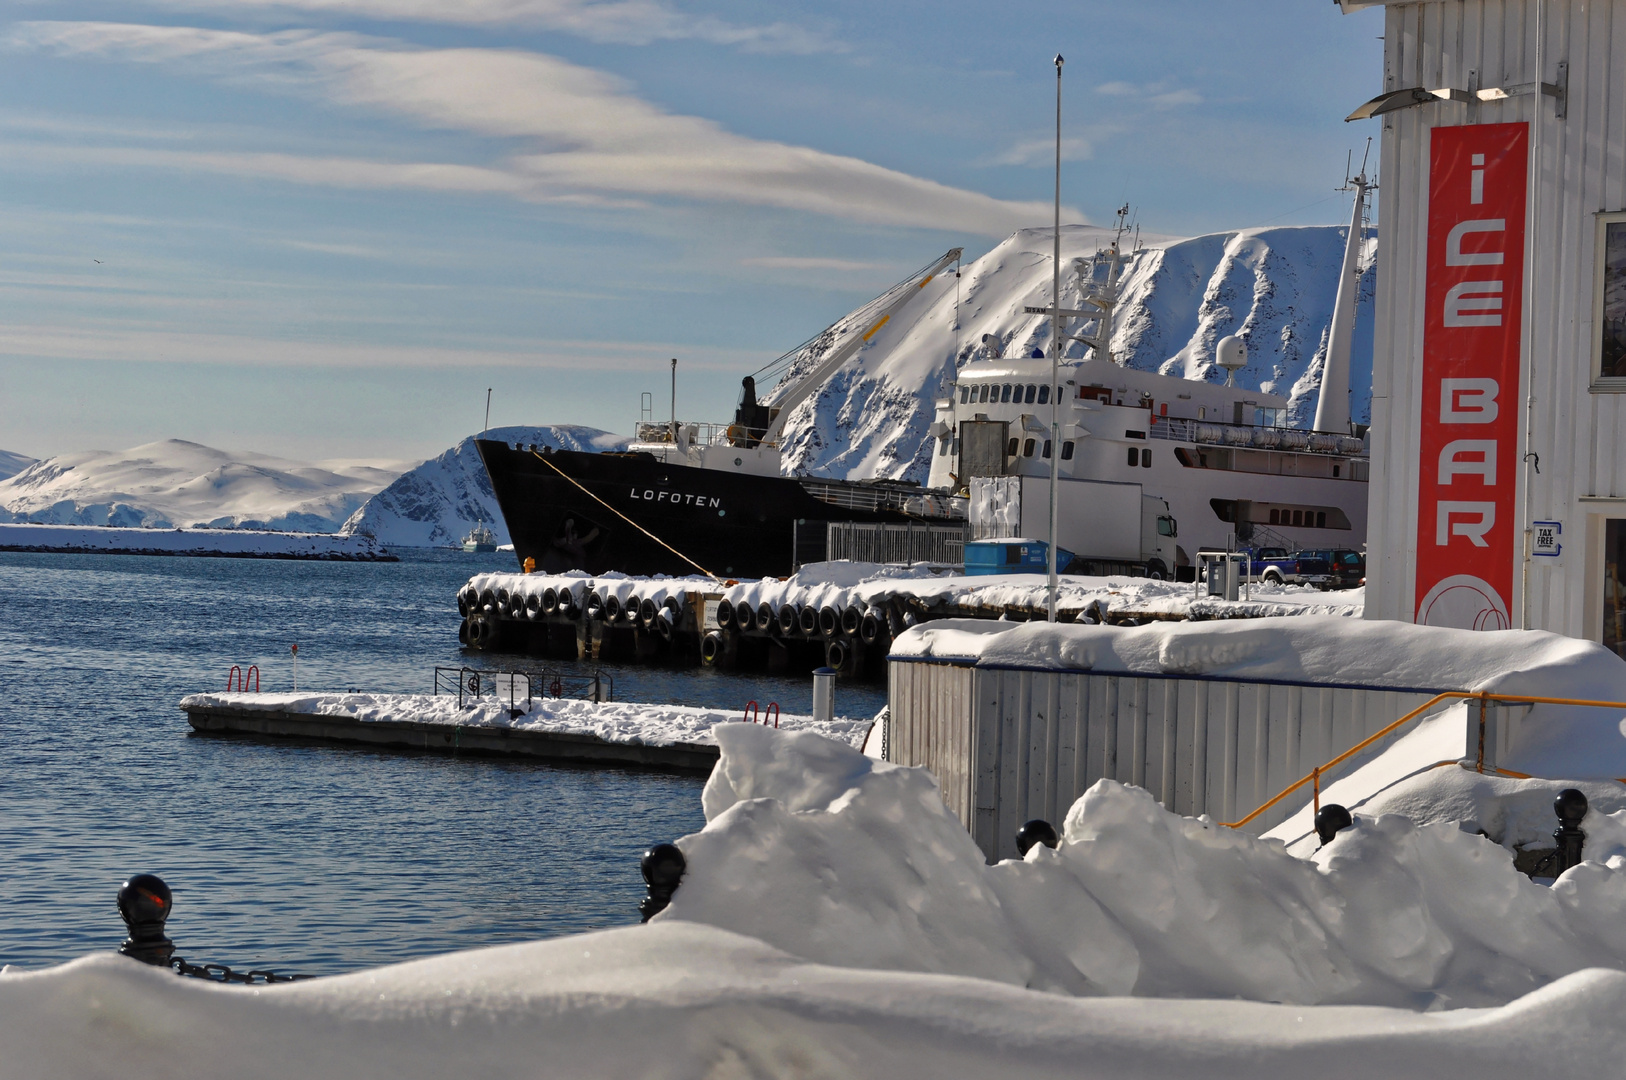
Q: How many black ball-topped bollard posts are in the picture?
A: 5